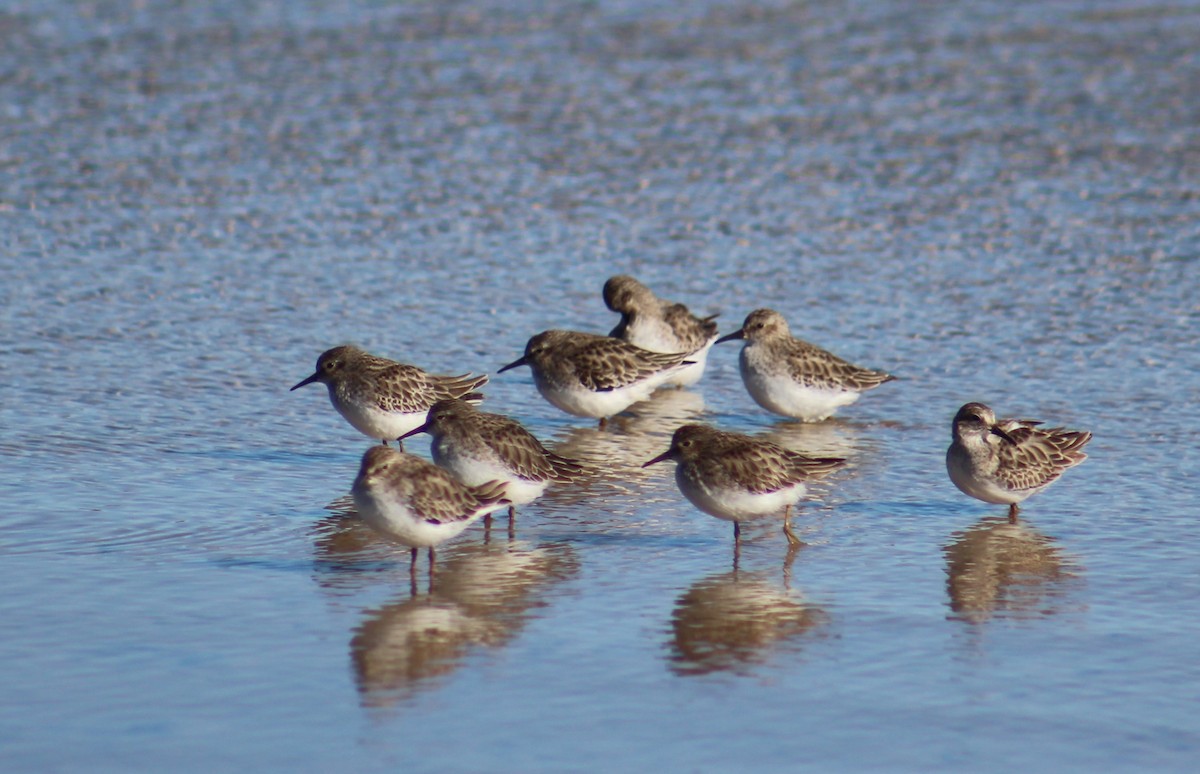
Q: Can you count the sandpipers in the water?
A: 8